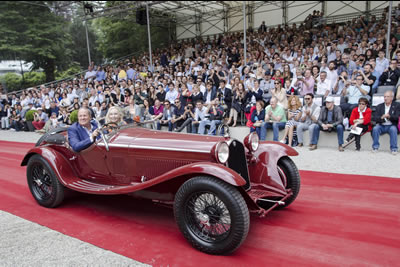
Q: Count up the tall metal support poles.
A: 4